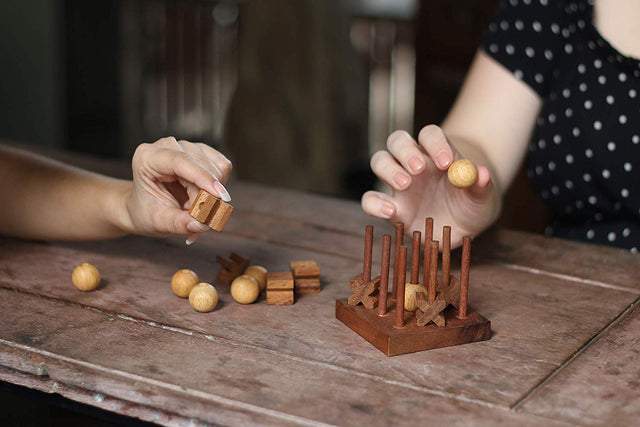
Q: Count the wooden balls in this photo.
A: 7